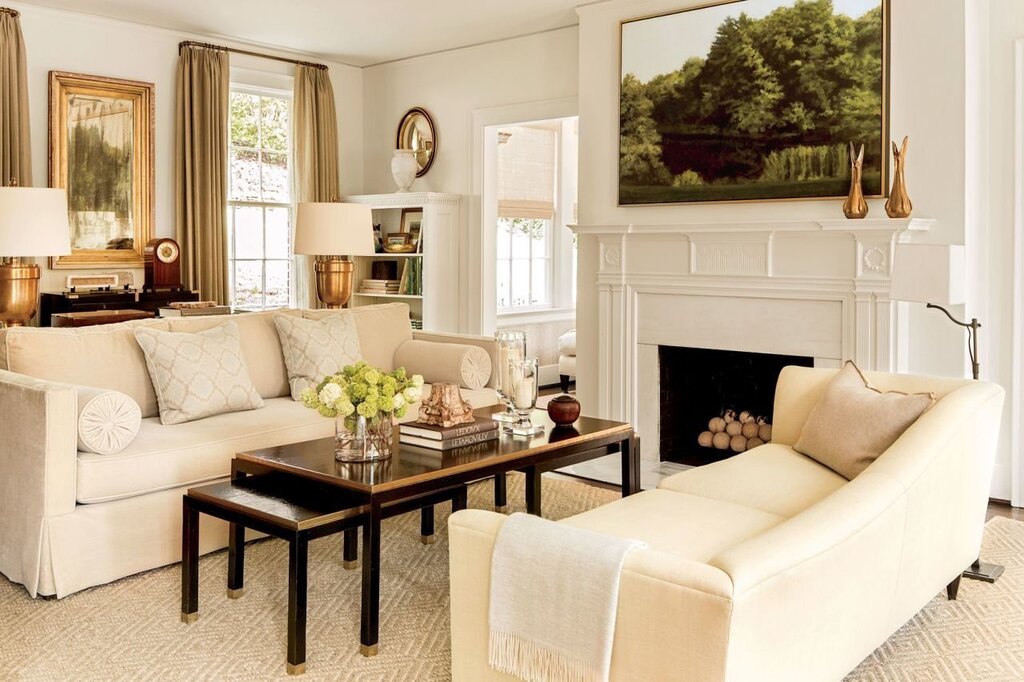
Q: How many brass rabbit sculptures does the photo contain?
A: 2